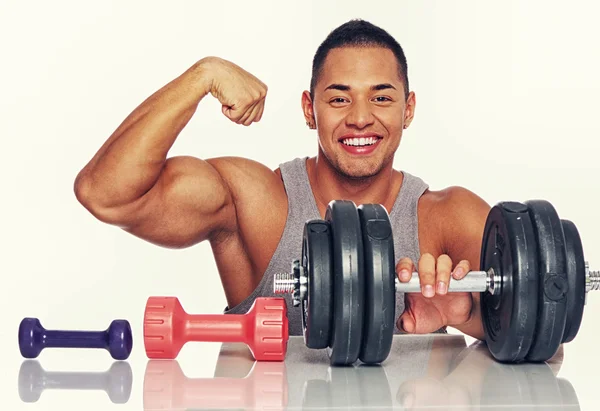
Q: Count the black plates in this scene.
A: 6